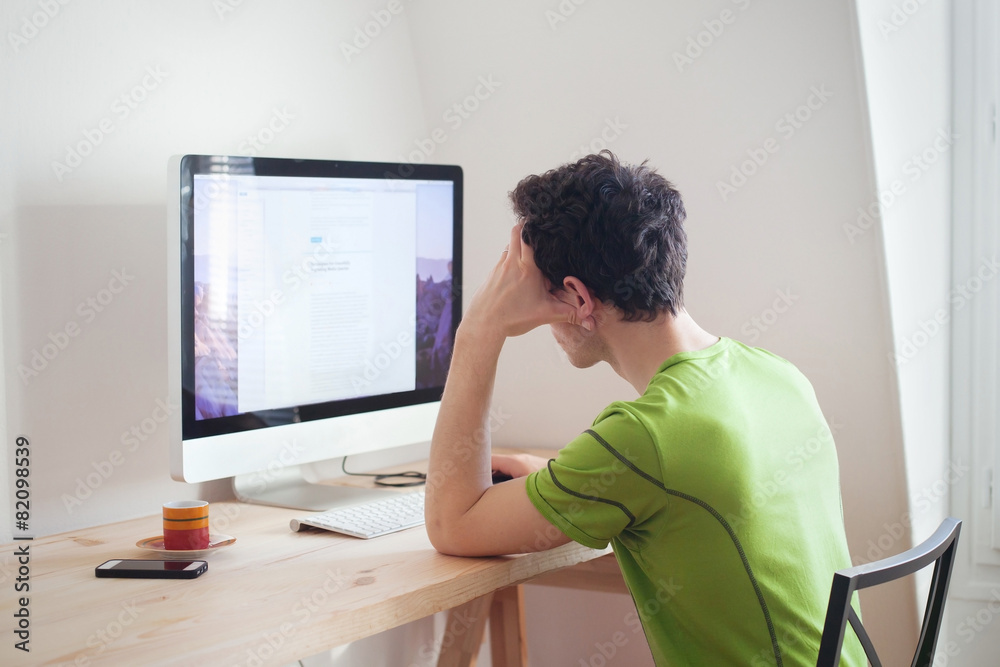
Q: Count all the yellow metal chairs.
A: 0